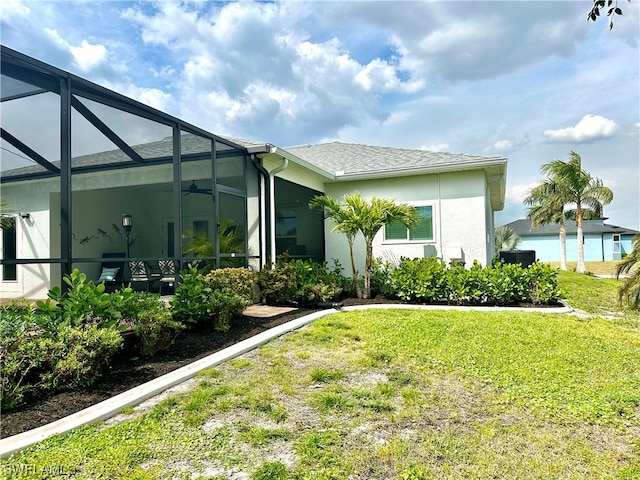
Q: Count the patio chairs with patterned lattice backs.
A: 2